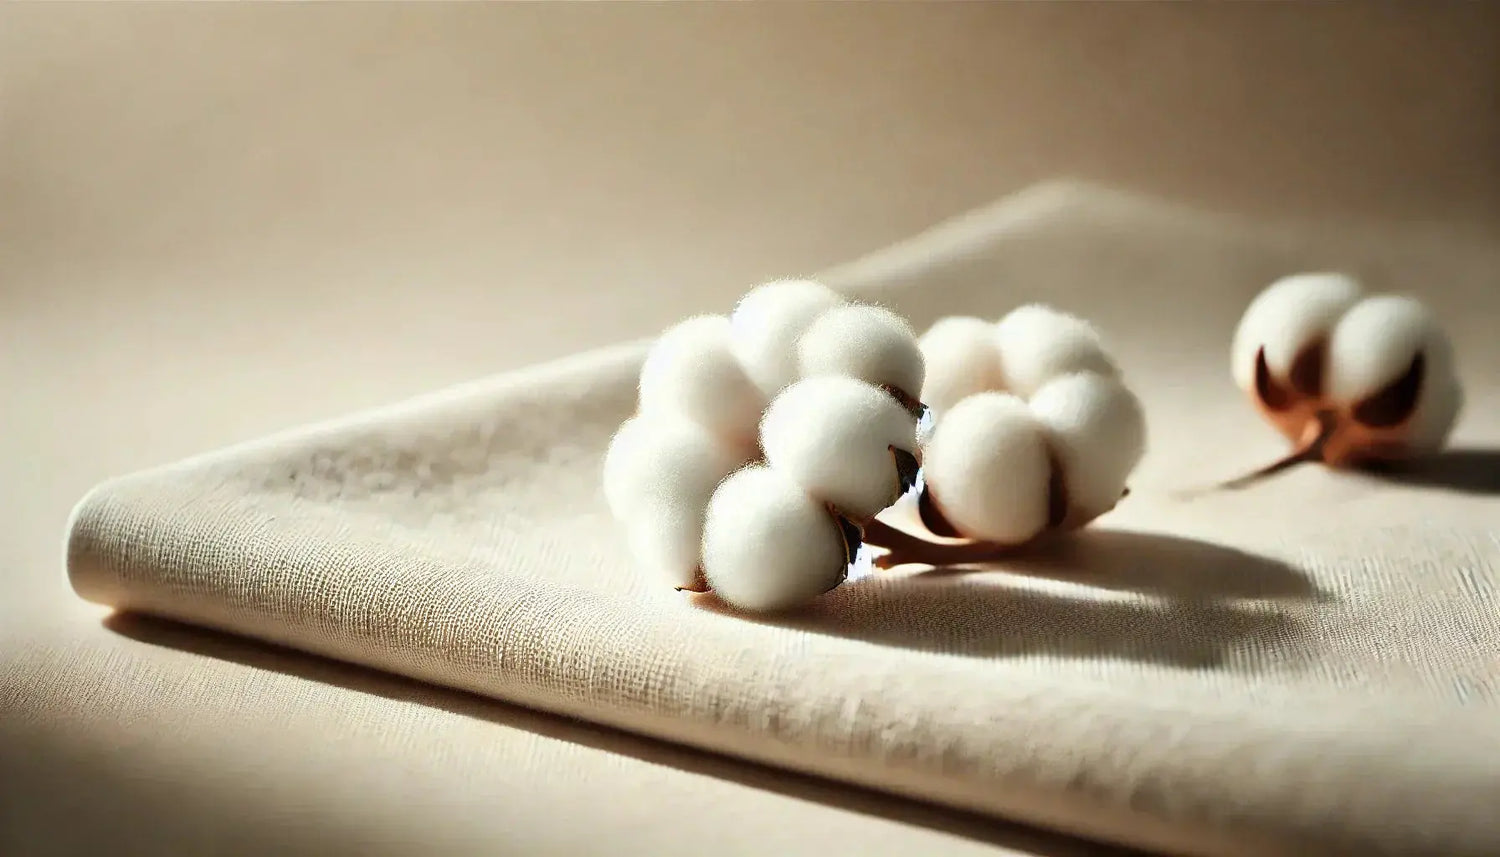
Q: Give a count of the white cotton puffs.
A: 12